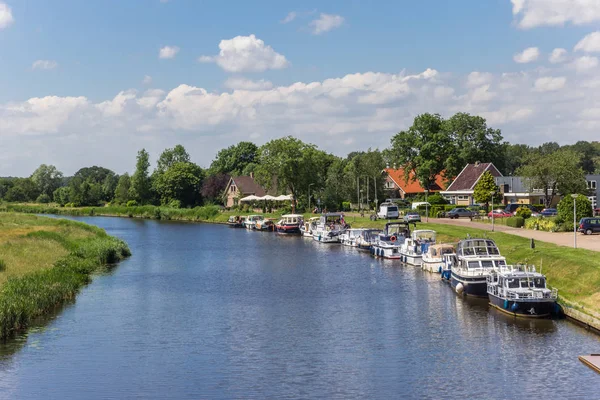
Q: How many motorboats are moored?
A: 14